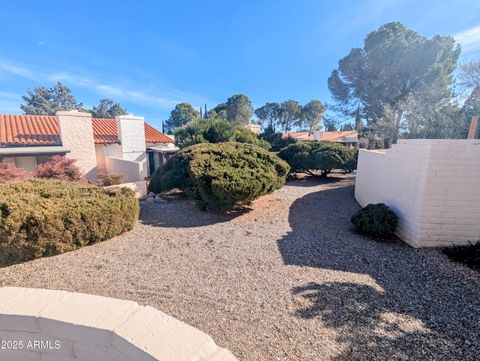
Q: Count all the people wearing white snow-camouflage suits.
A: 0